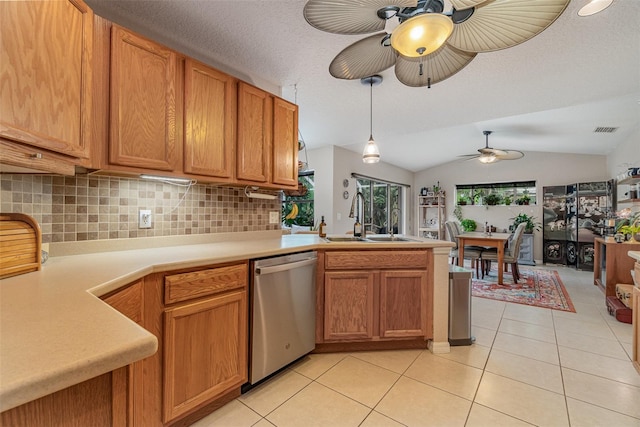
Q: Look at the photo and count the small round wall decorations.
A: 2